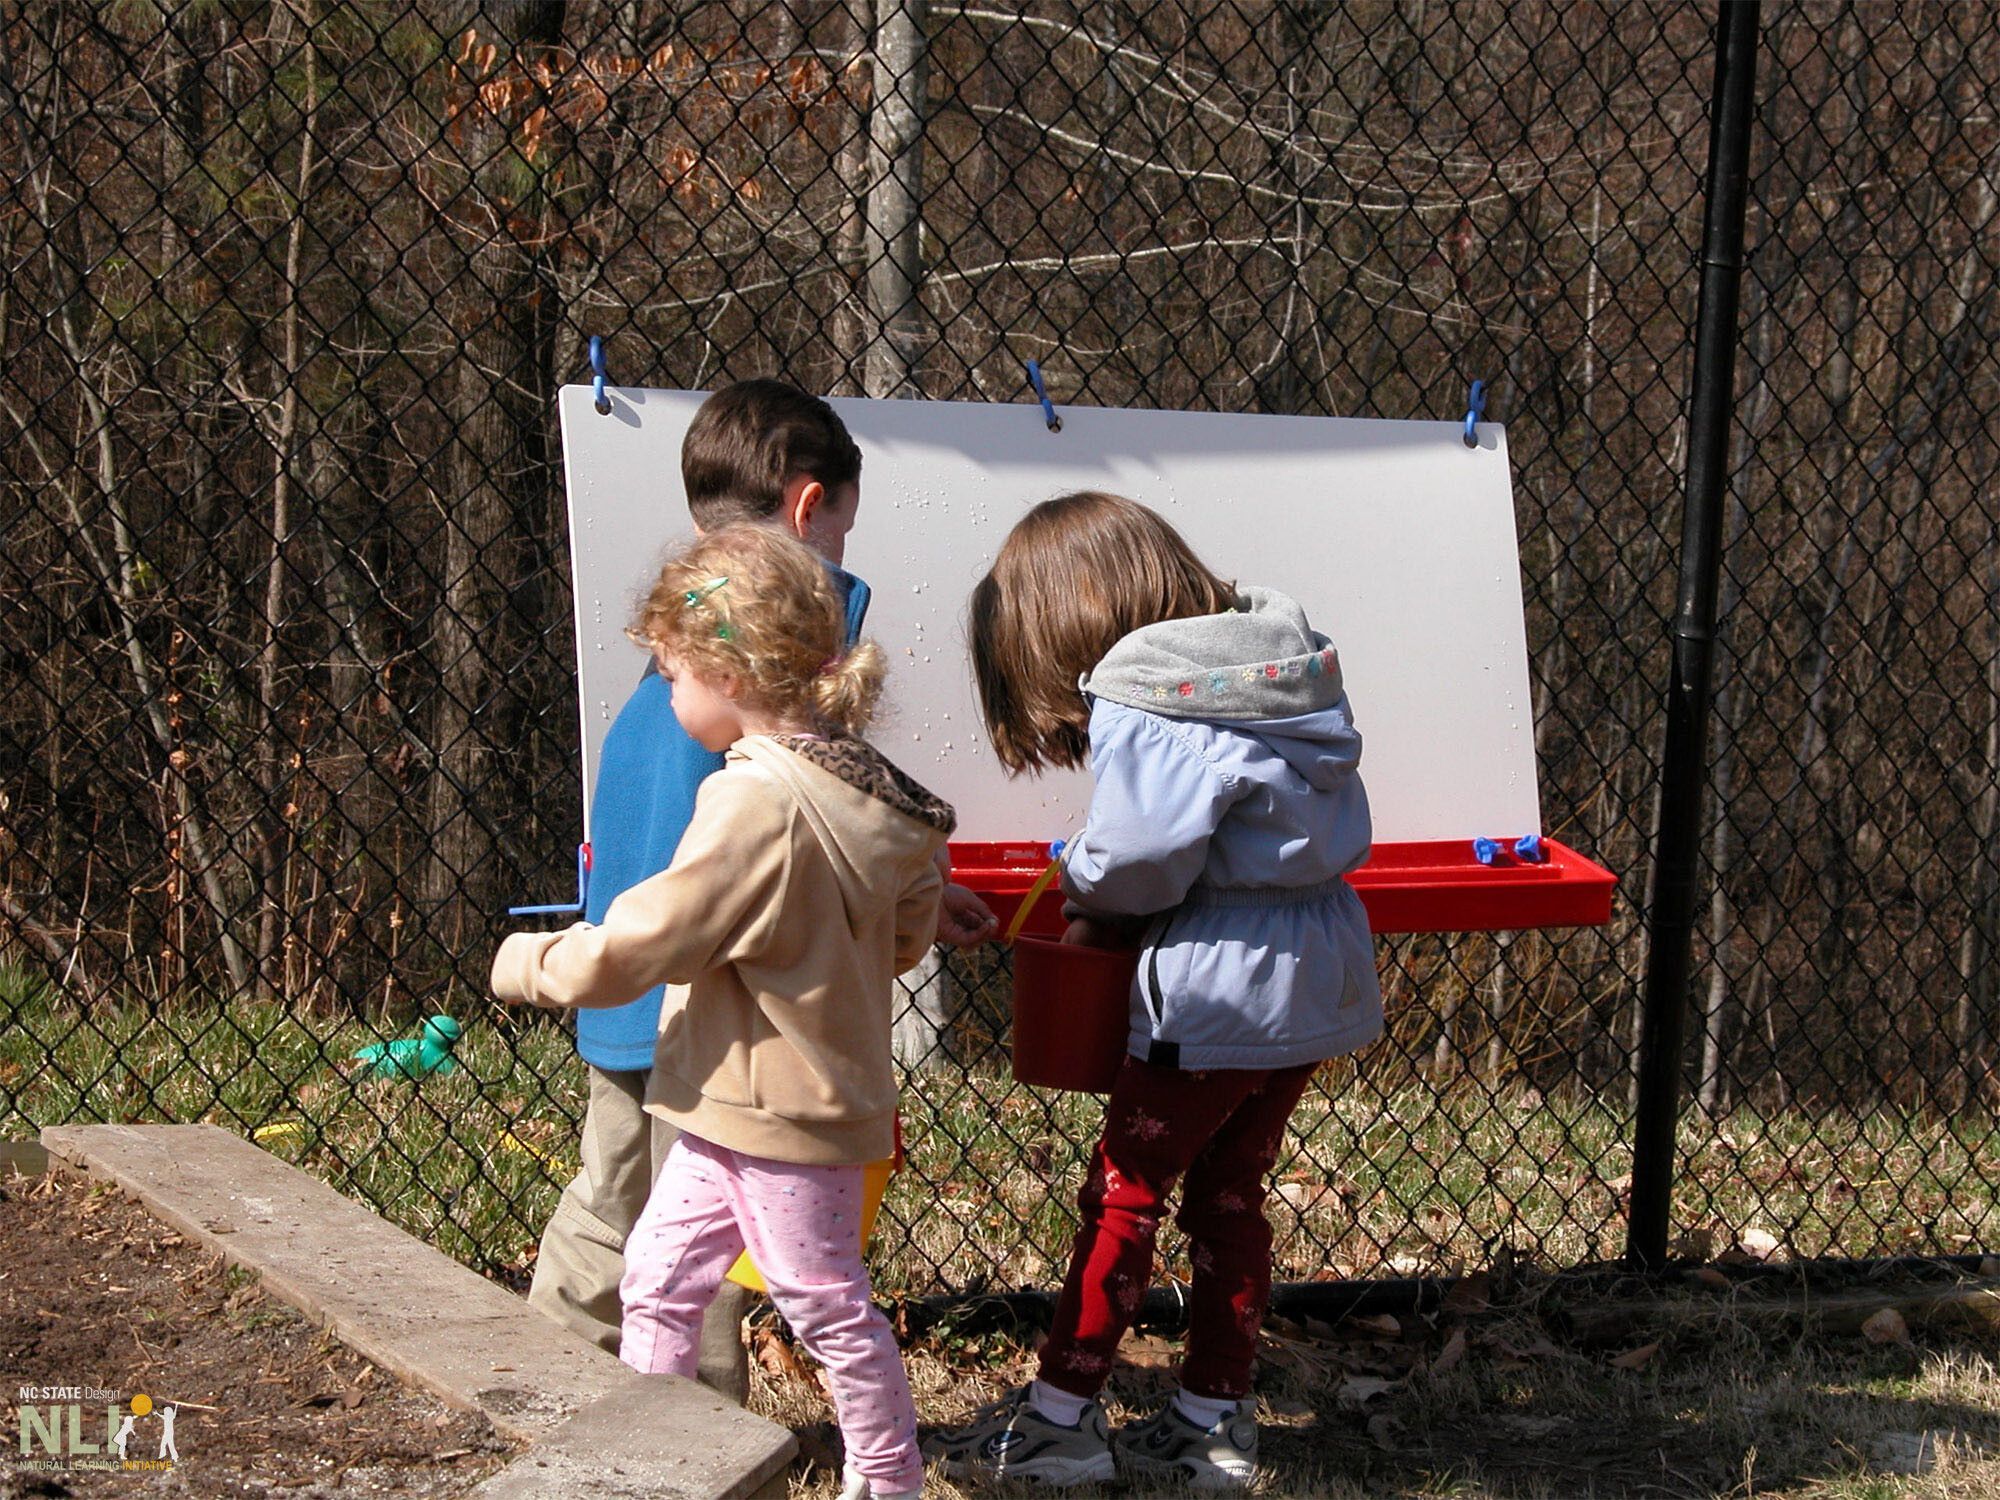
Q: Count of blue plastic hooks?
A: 3